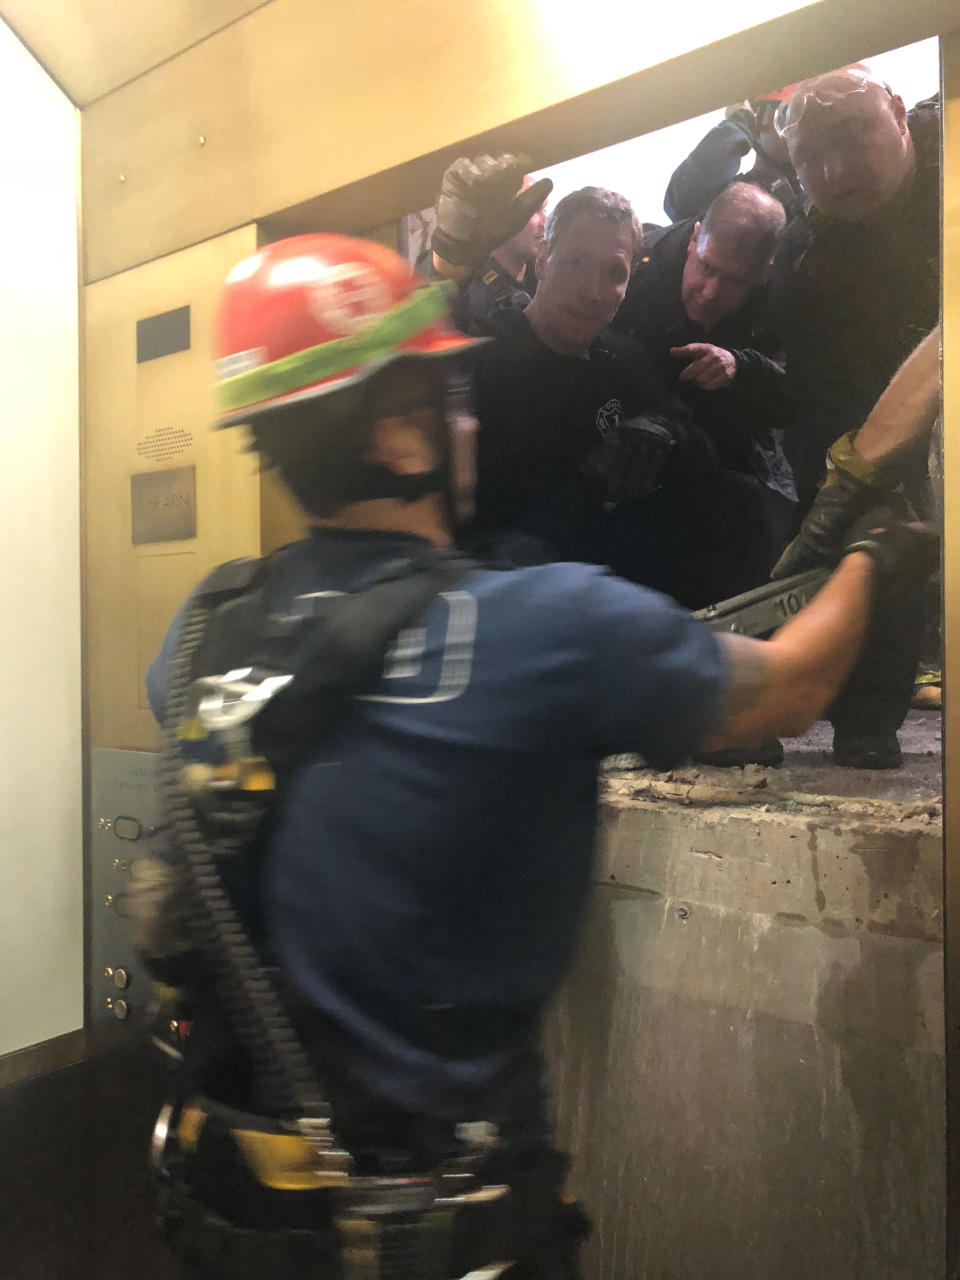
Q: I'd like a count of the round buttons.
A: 2